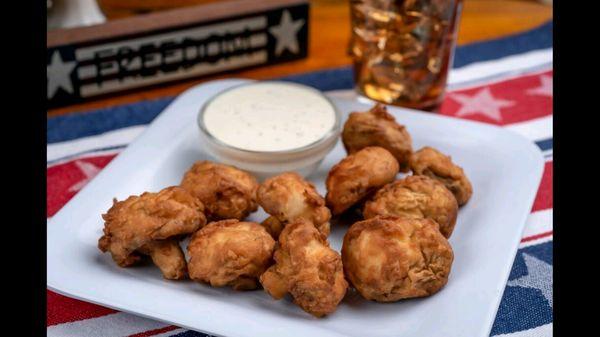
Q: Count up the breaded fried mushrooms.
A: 10